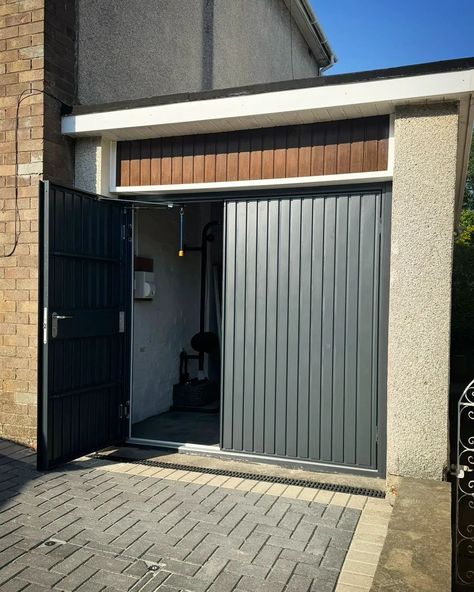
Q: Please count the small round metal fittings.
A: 2